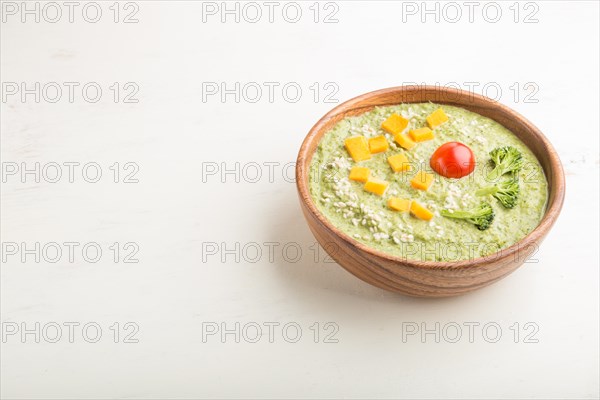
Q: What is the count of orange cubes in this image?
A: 12